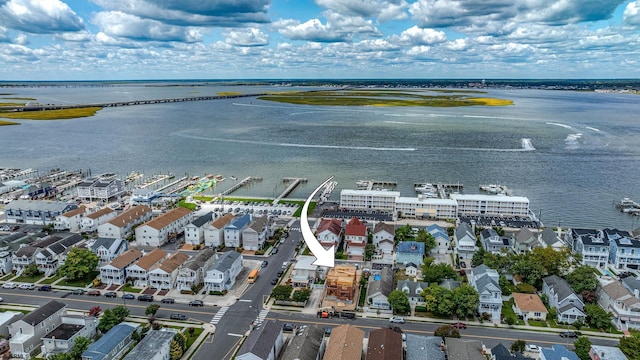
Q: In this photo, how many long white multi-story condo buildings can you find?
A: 3